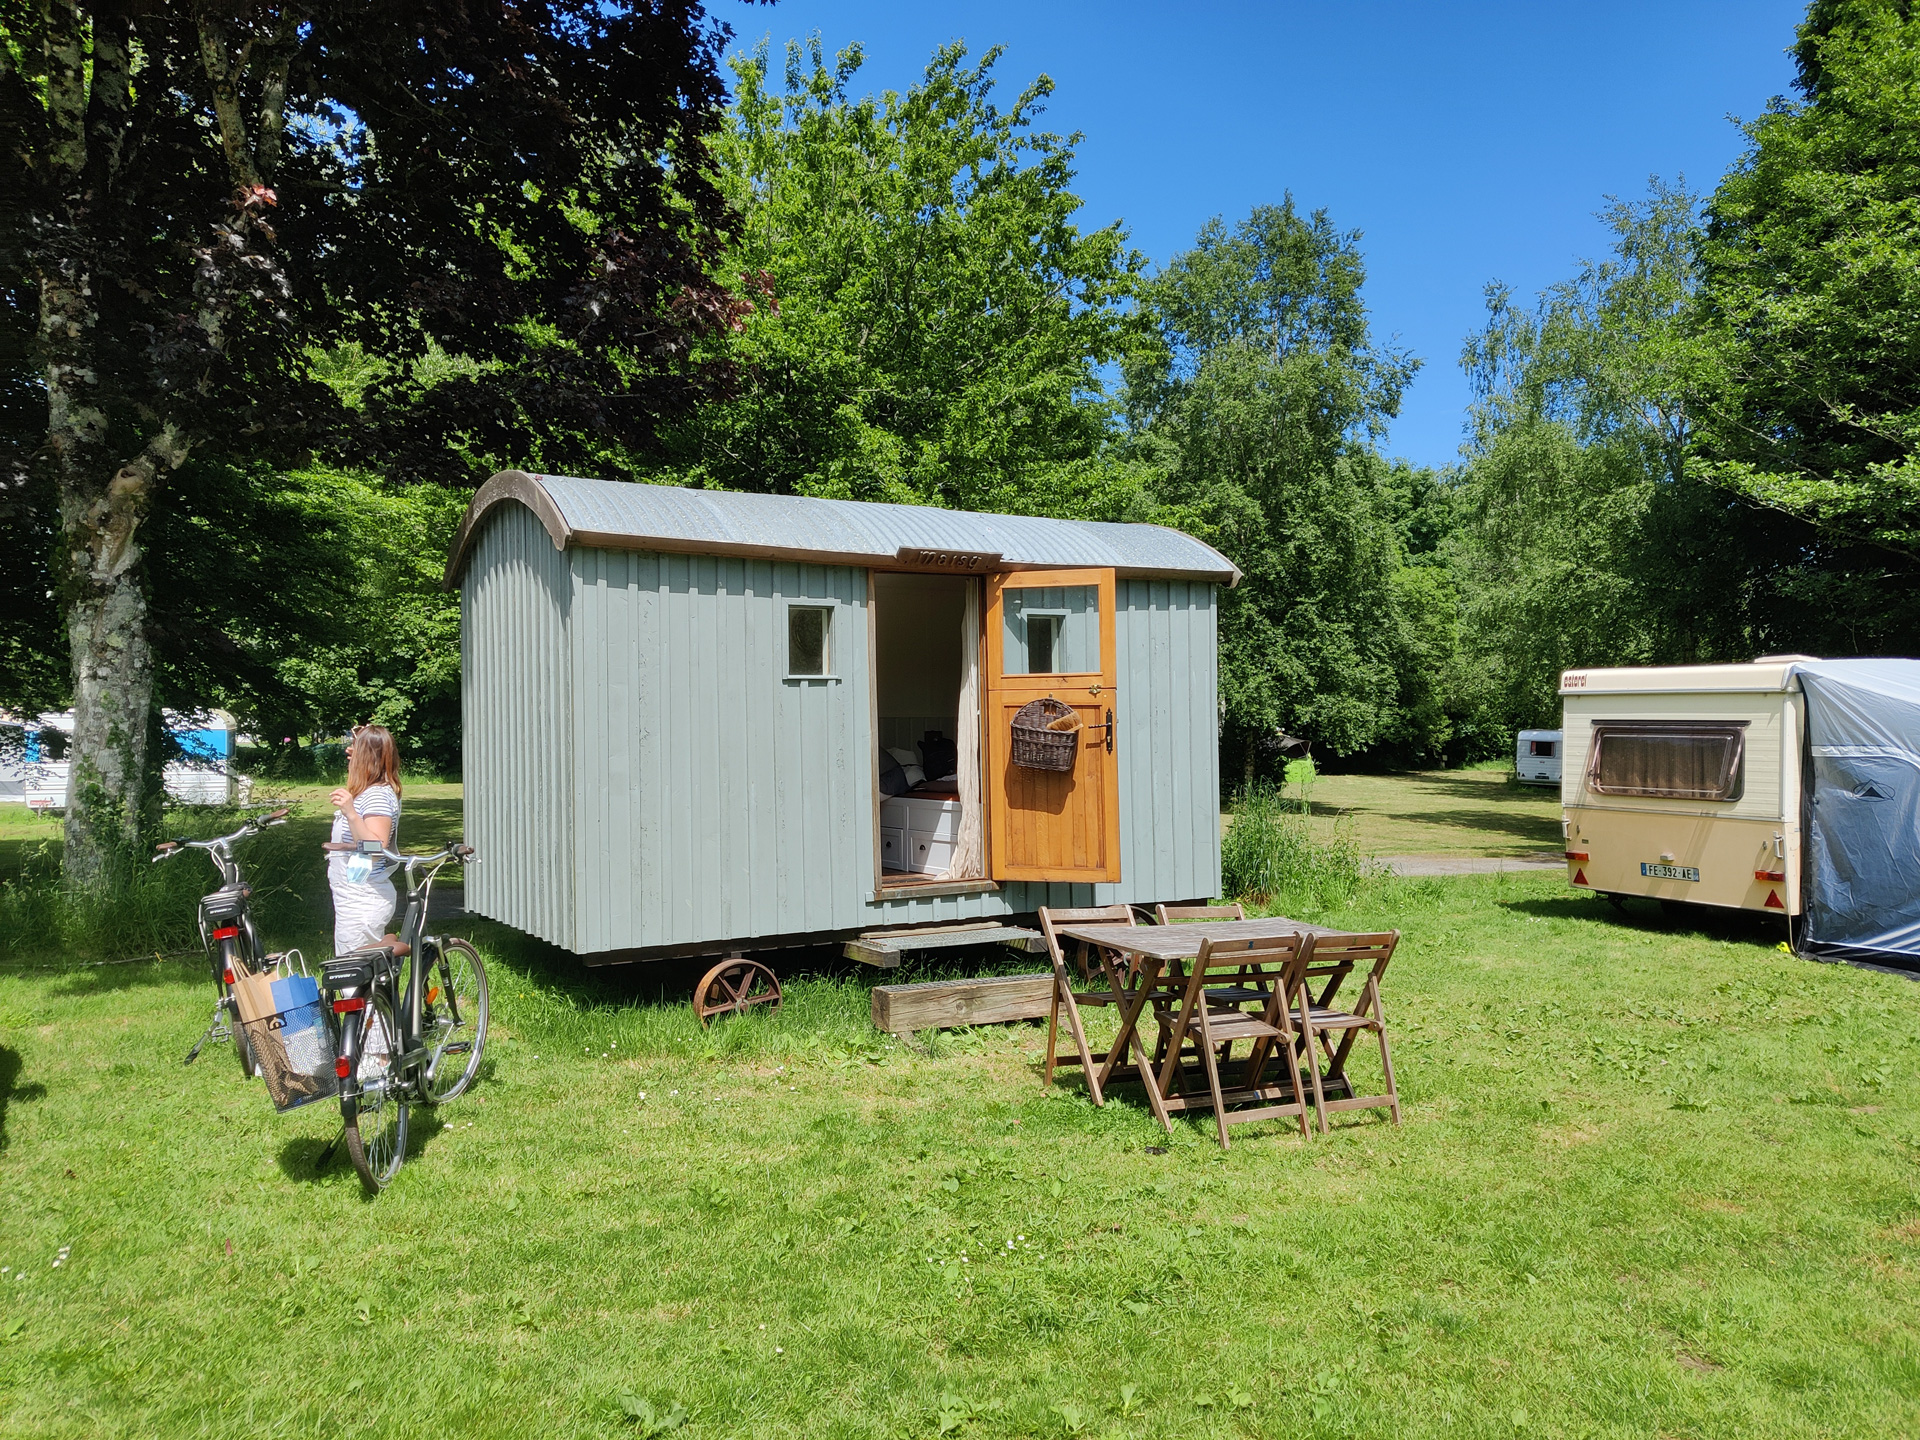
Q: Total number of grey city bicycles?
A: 2